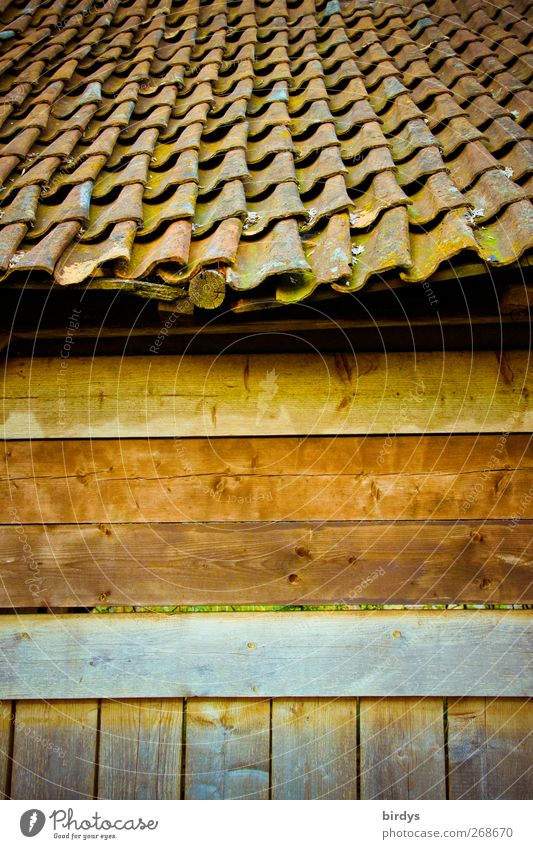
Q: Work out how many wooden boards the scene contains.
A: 11